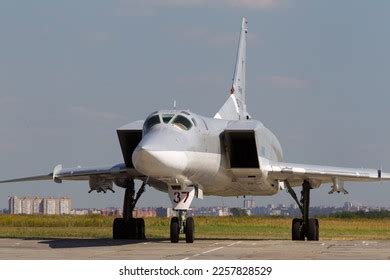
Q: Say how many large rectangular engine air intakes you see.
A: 2